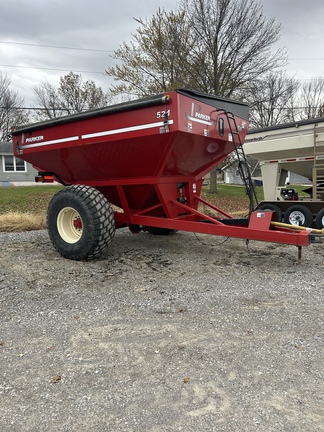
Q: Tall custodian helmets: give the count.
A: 0